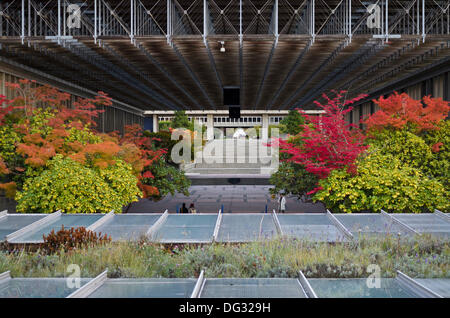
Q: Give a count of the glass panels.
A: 13